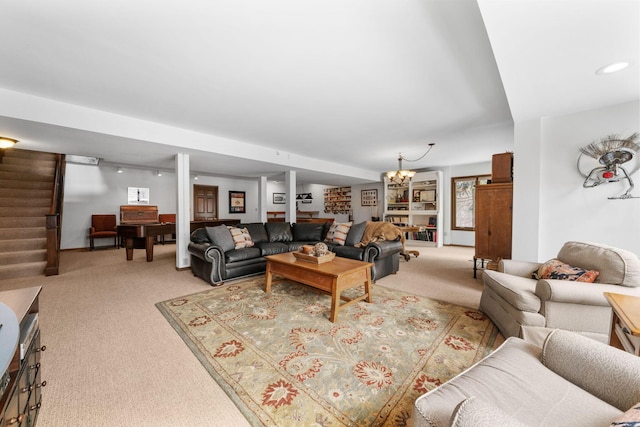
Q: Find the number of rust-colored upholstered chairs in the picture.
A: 2